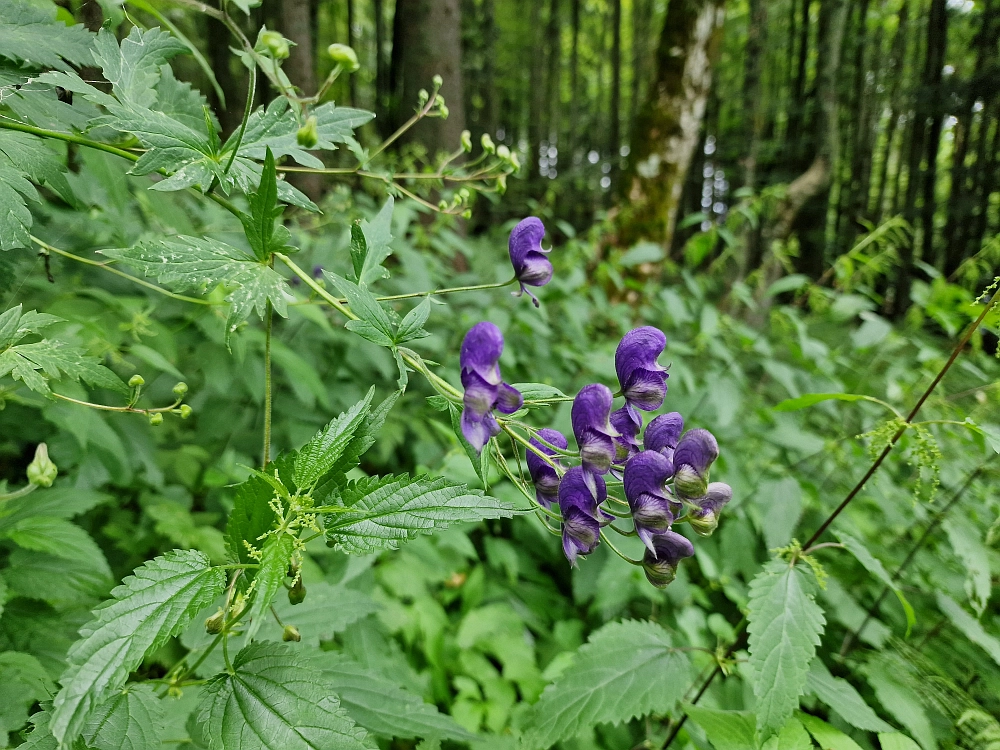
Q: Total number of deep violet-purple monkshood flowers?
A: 12